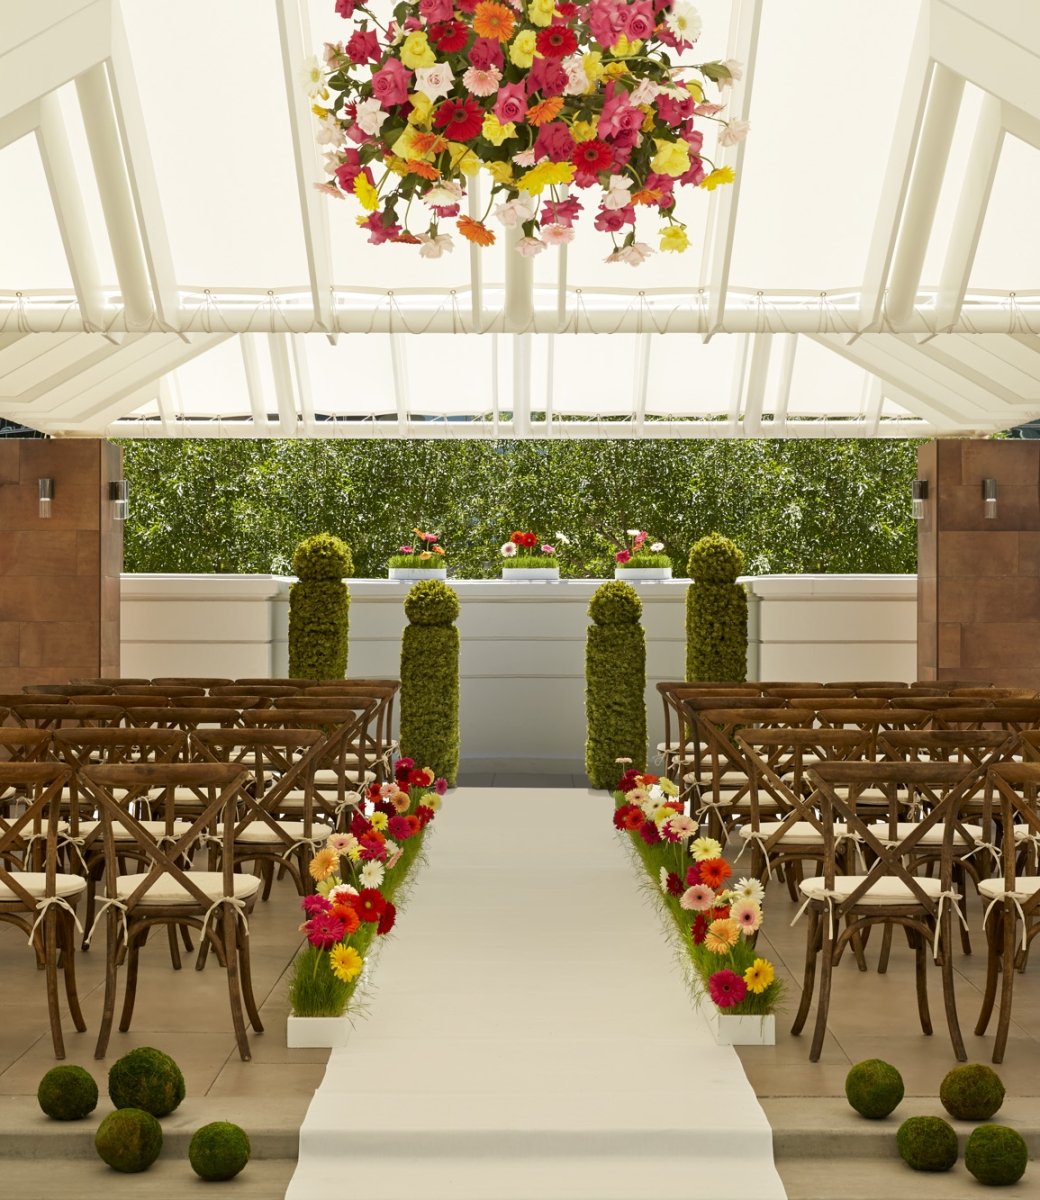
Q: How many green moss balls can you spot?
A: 8